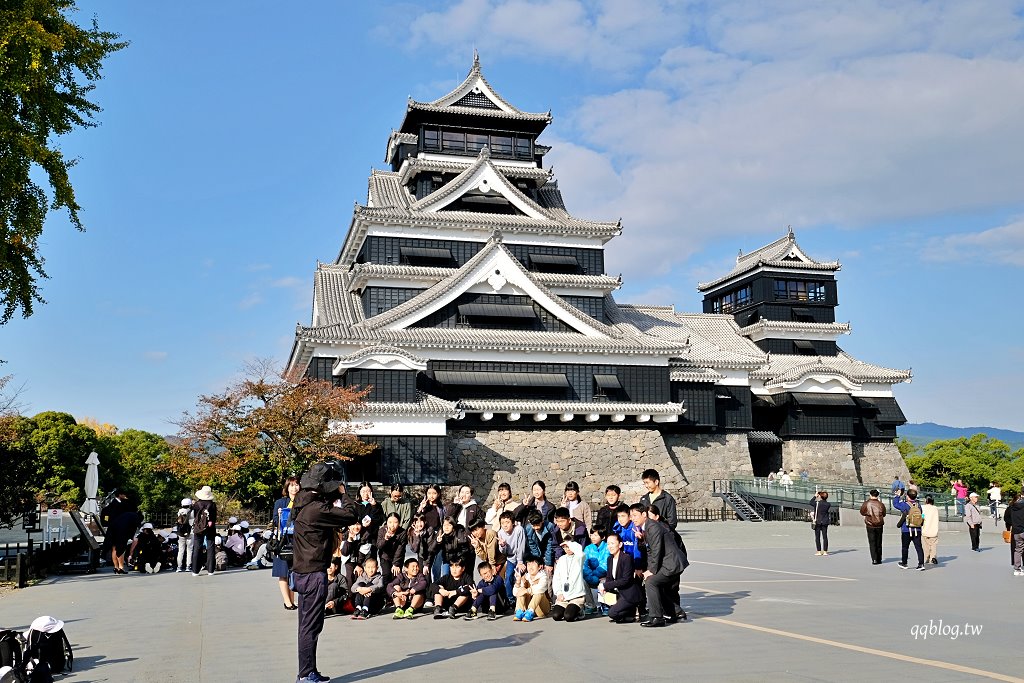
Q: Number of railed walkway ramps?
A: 1